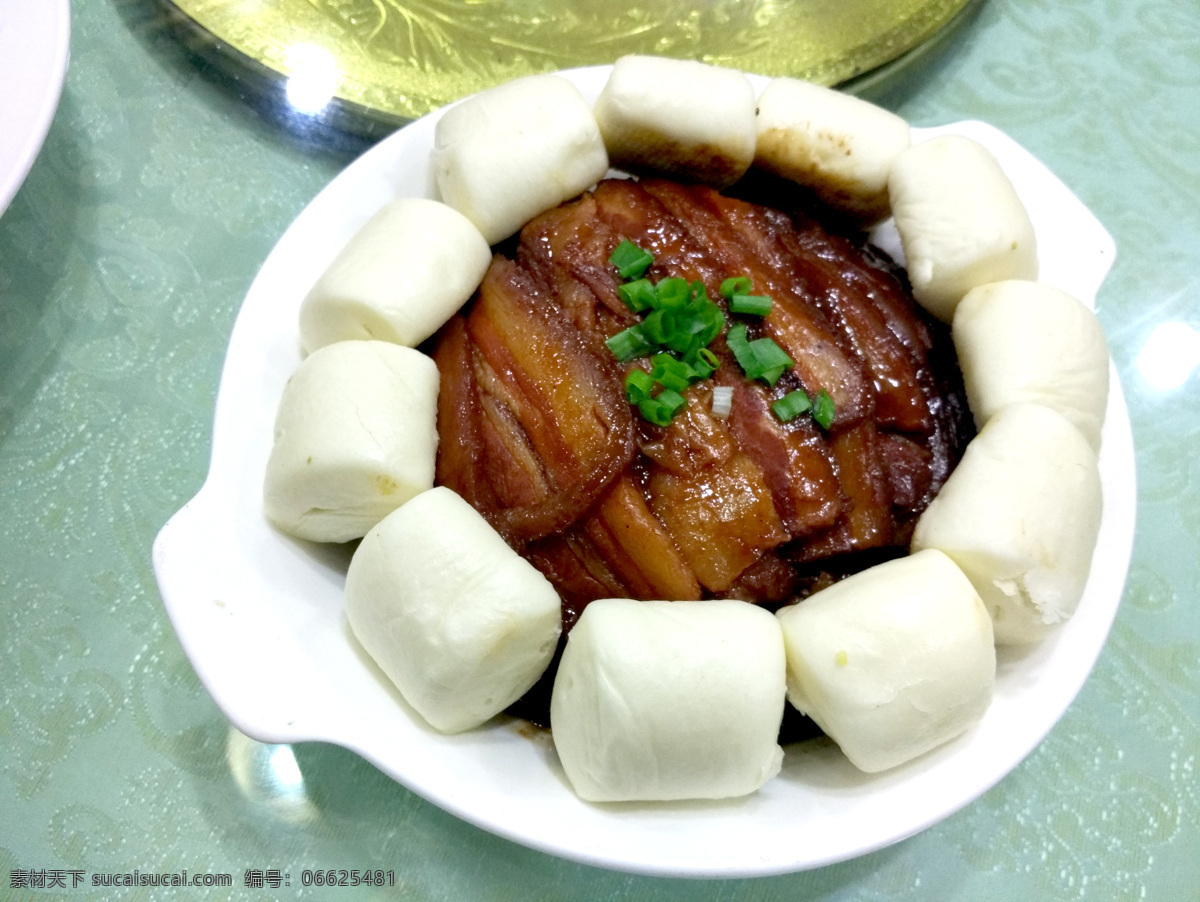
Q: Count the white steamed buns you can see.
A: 11